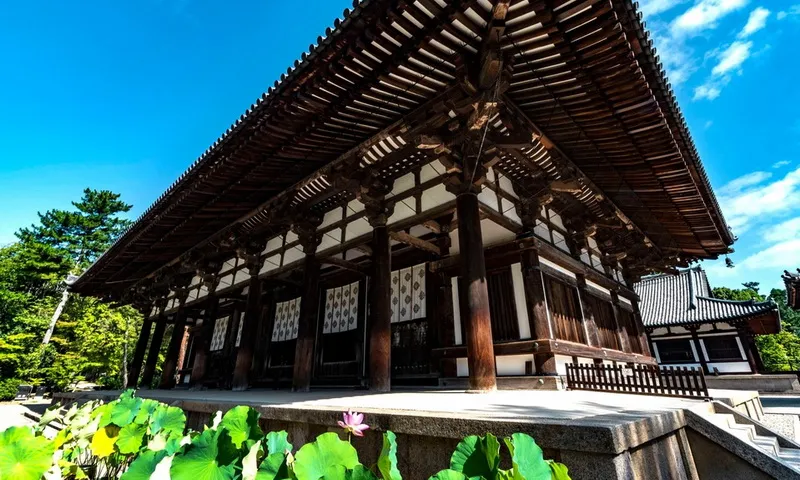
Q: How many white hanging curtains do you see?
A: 5